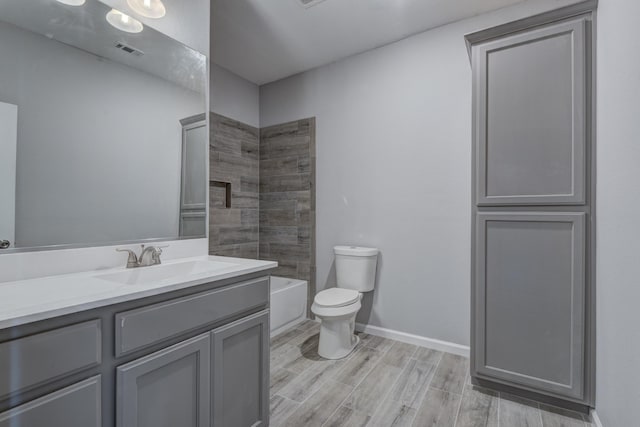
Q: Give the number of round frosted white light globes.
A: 3